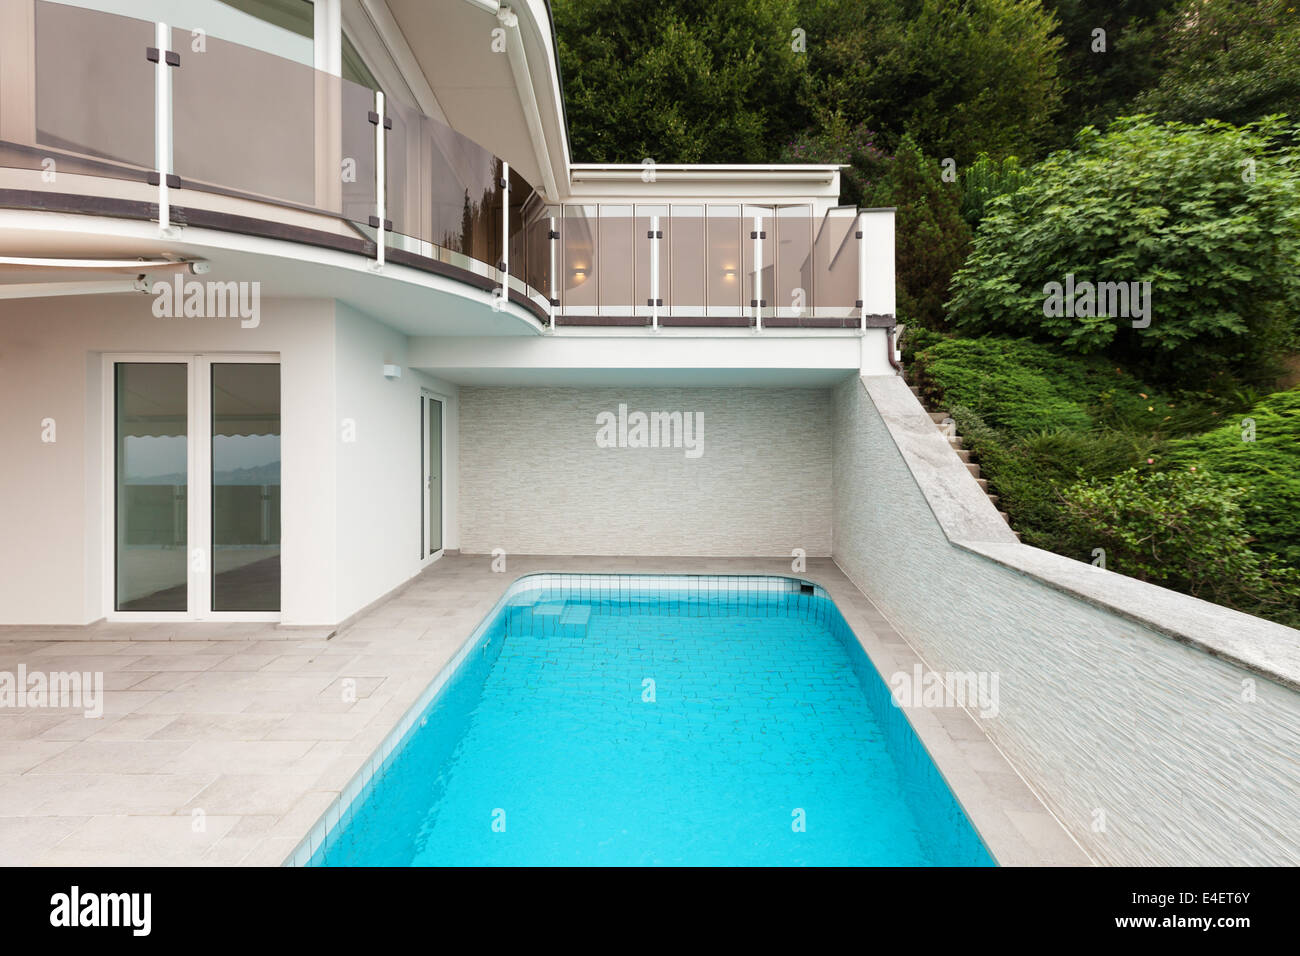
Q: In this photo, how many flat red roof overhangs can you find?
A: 0